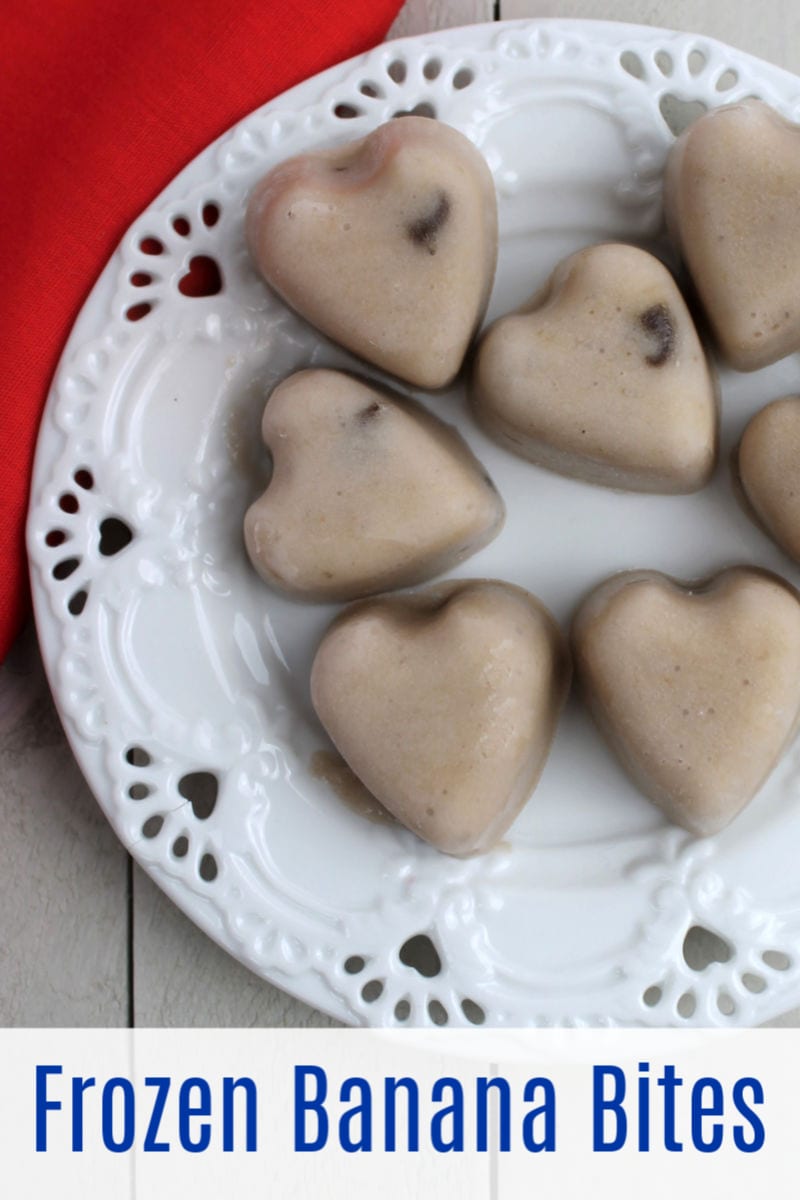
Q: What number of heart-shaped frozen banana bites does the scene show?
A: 7